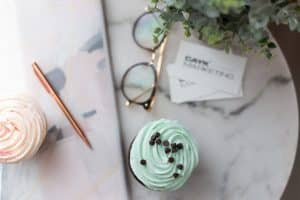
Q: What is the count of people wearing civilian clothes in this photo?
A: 0